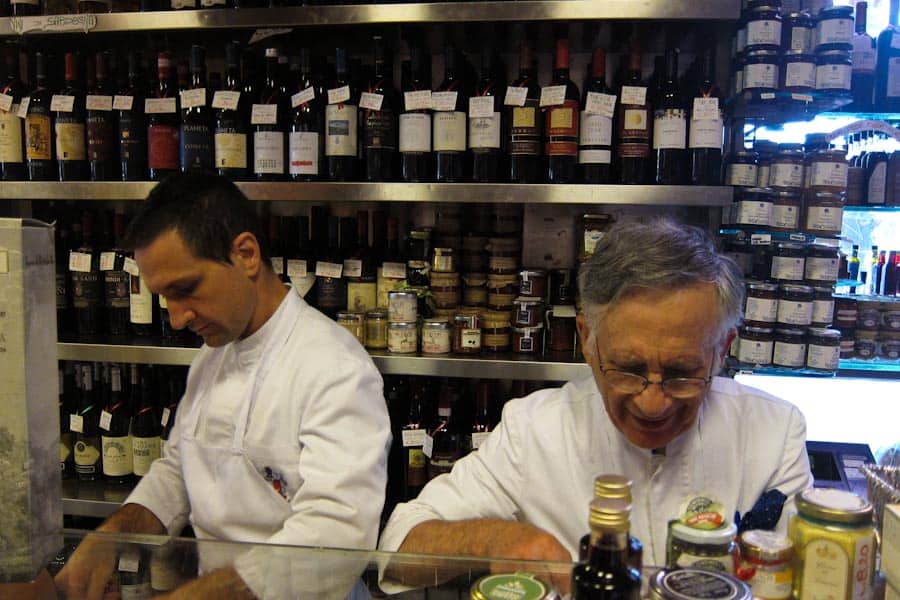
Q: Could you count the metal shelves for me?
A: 4